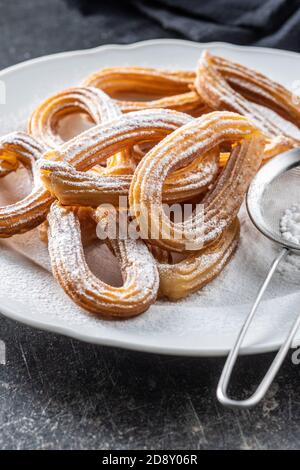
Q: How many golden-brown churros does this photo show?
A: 8